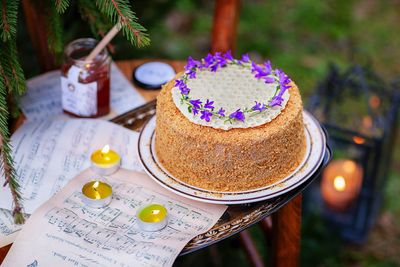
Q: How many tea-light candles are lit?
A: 3